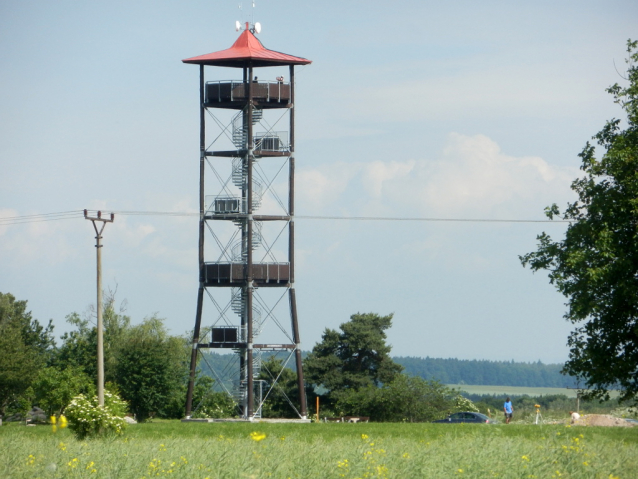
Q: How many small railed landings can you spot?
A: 3